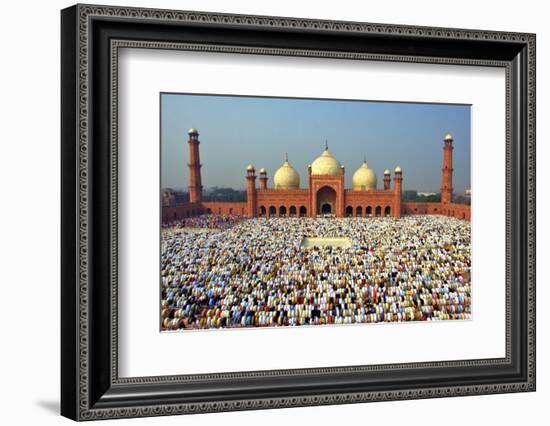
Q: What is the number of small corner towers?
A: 4